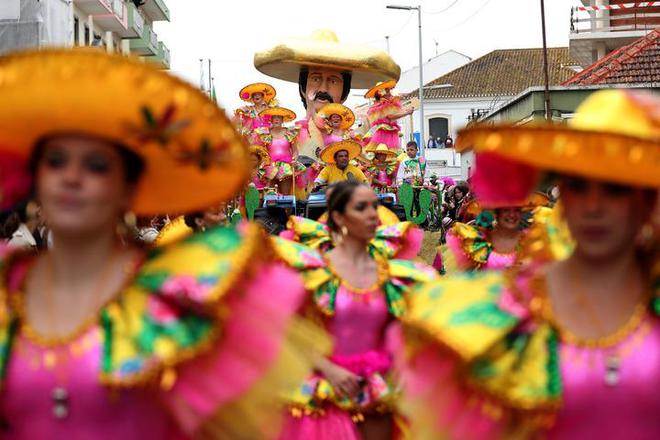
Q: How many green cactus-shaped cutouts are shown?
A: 2